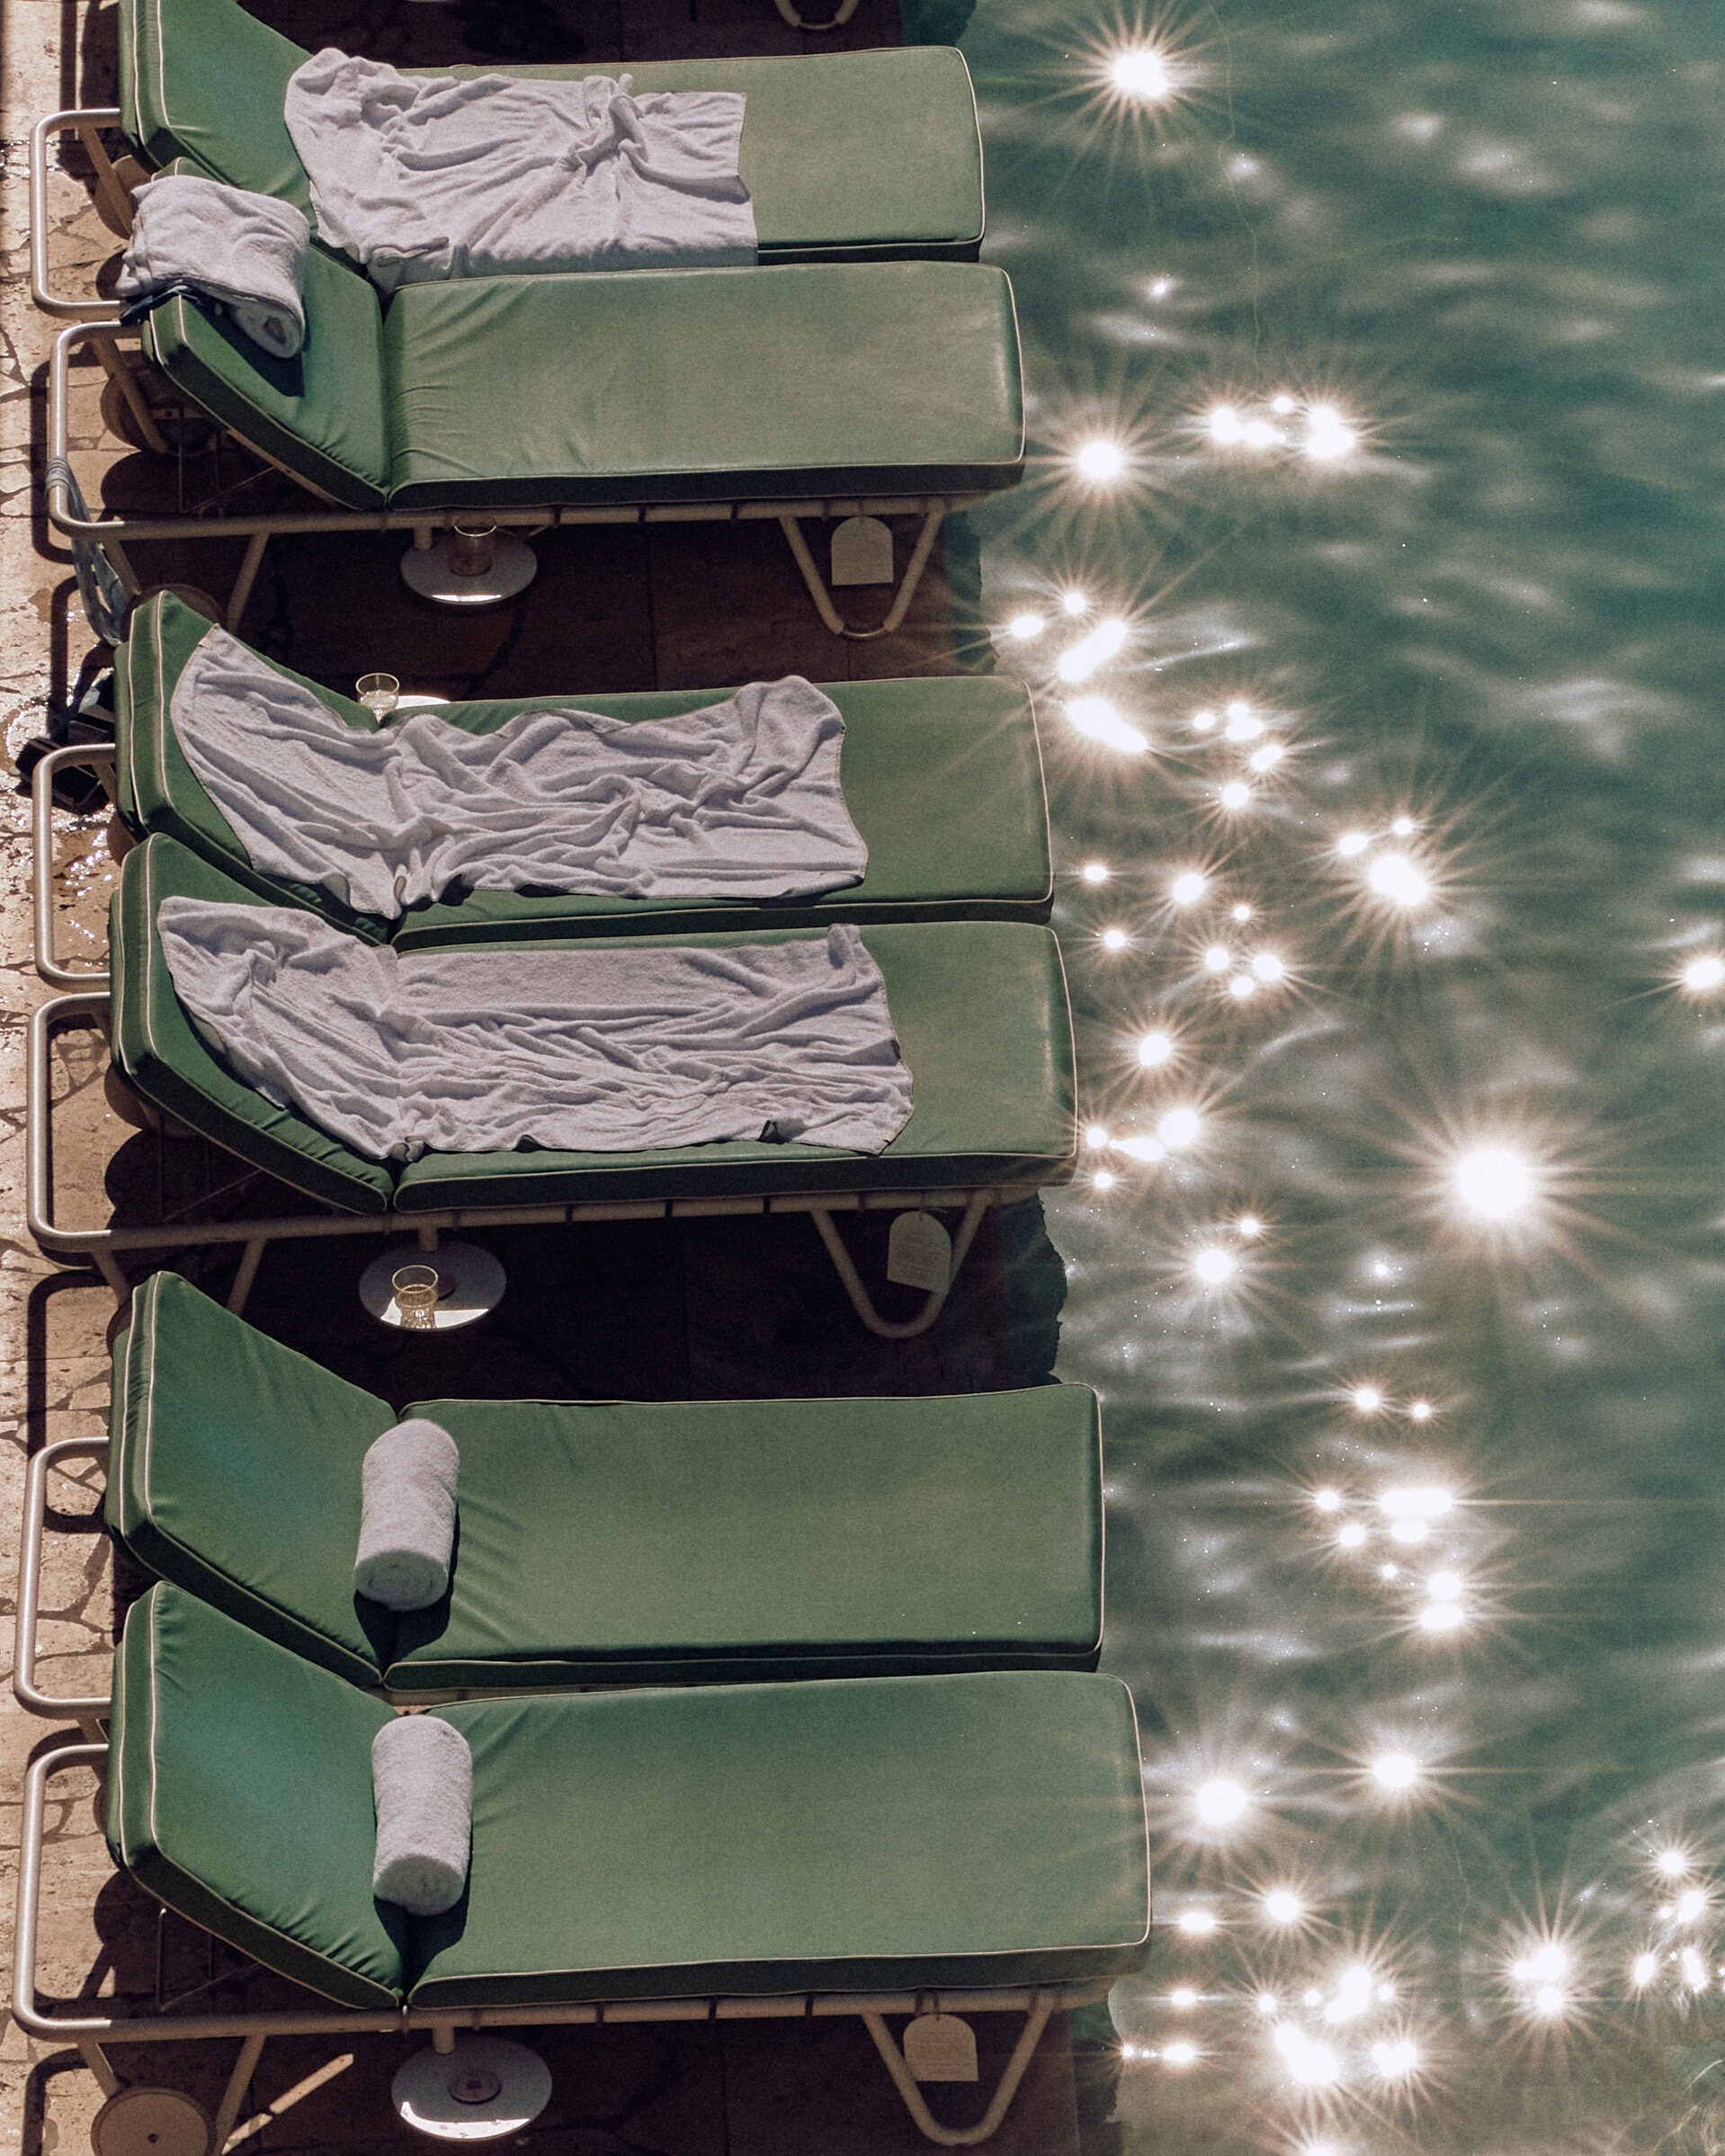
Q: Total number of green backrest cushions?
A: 6